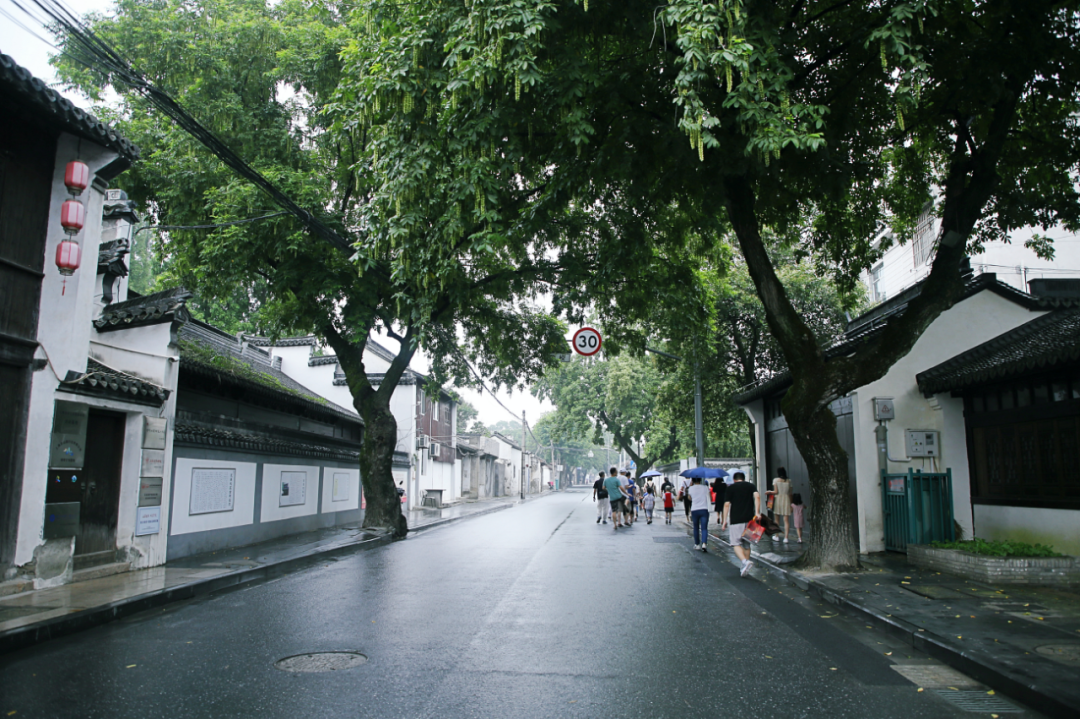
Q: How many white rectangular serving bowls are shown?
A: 0